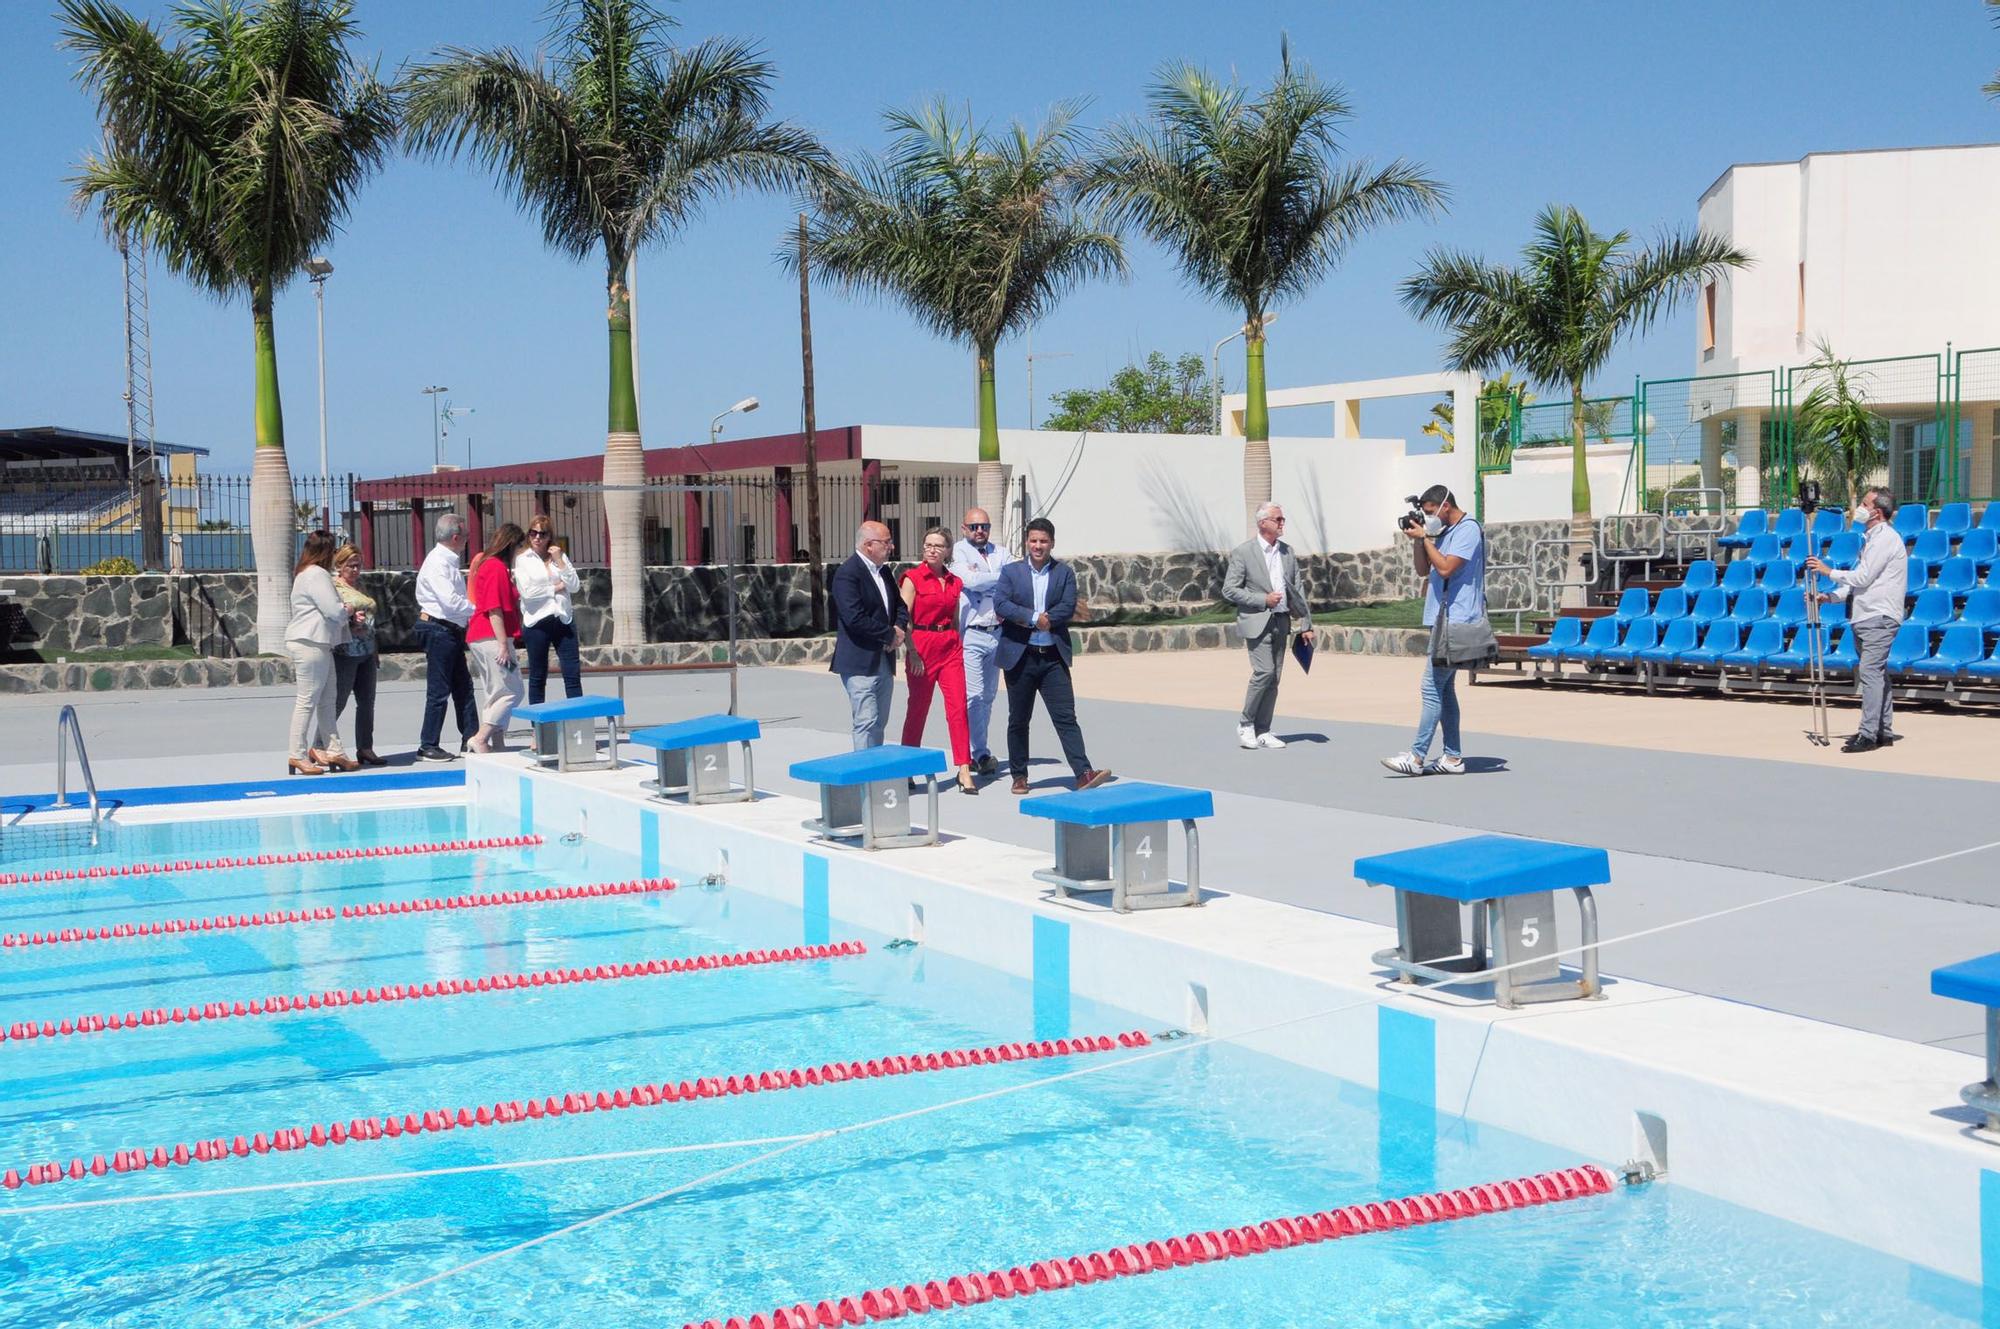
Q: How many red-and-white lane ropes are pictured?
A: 5